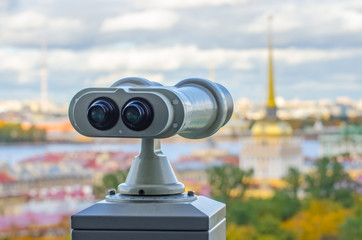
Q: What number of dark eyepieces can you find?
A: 2